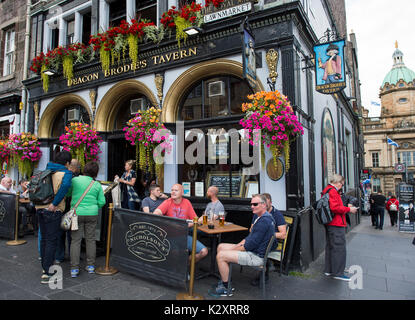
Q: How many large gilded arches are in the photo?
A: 3